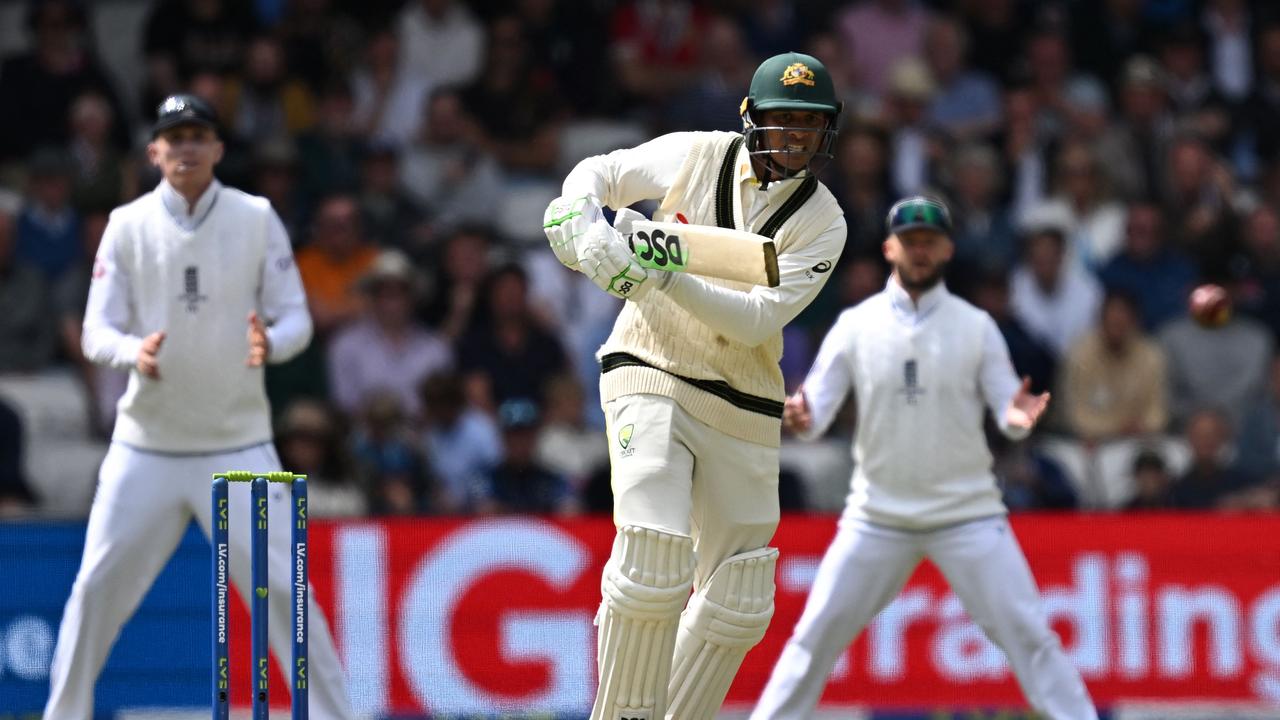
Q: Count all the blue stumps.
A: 3